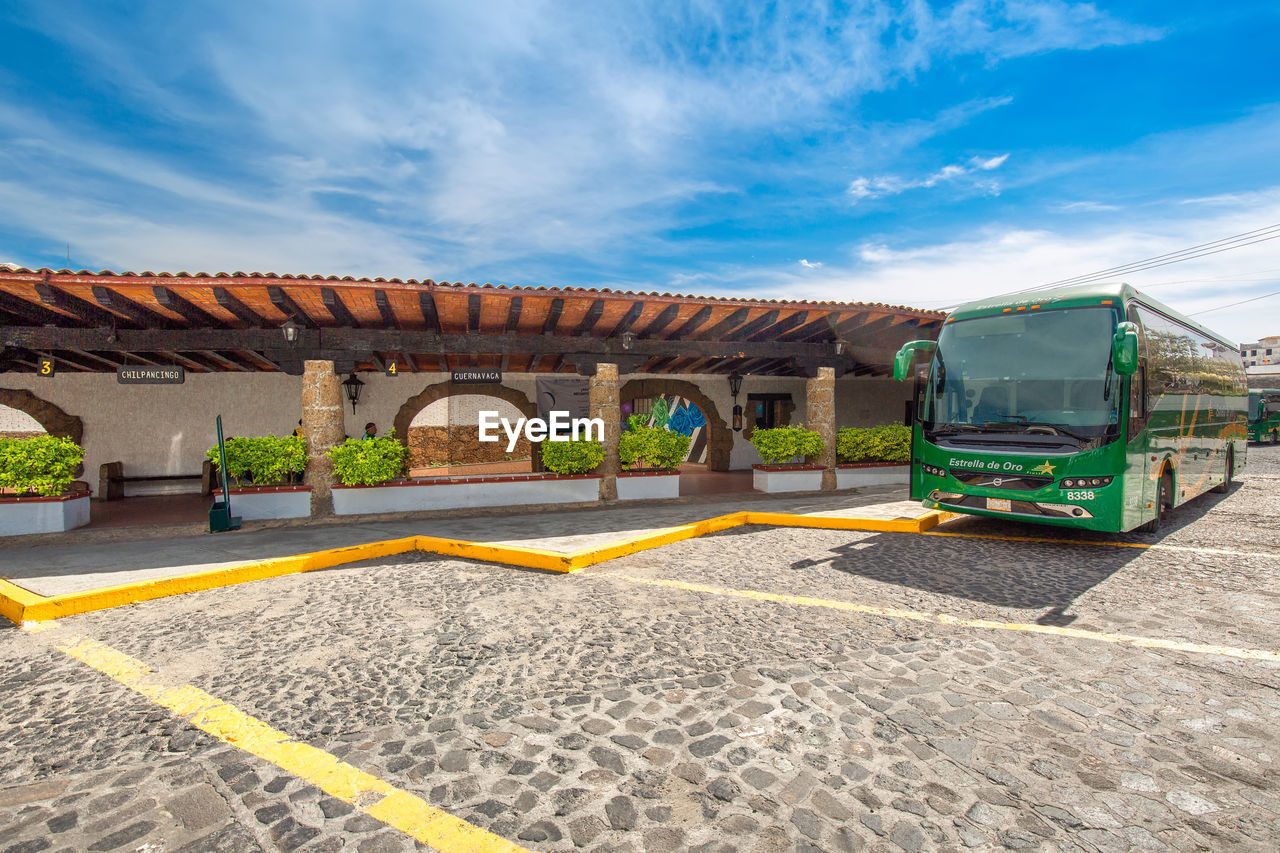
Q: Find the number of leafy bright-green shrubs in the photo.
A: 7